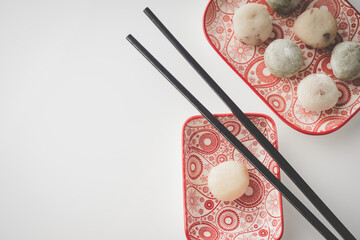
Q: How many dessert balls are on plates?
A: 7